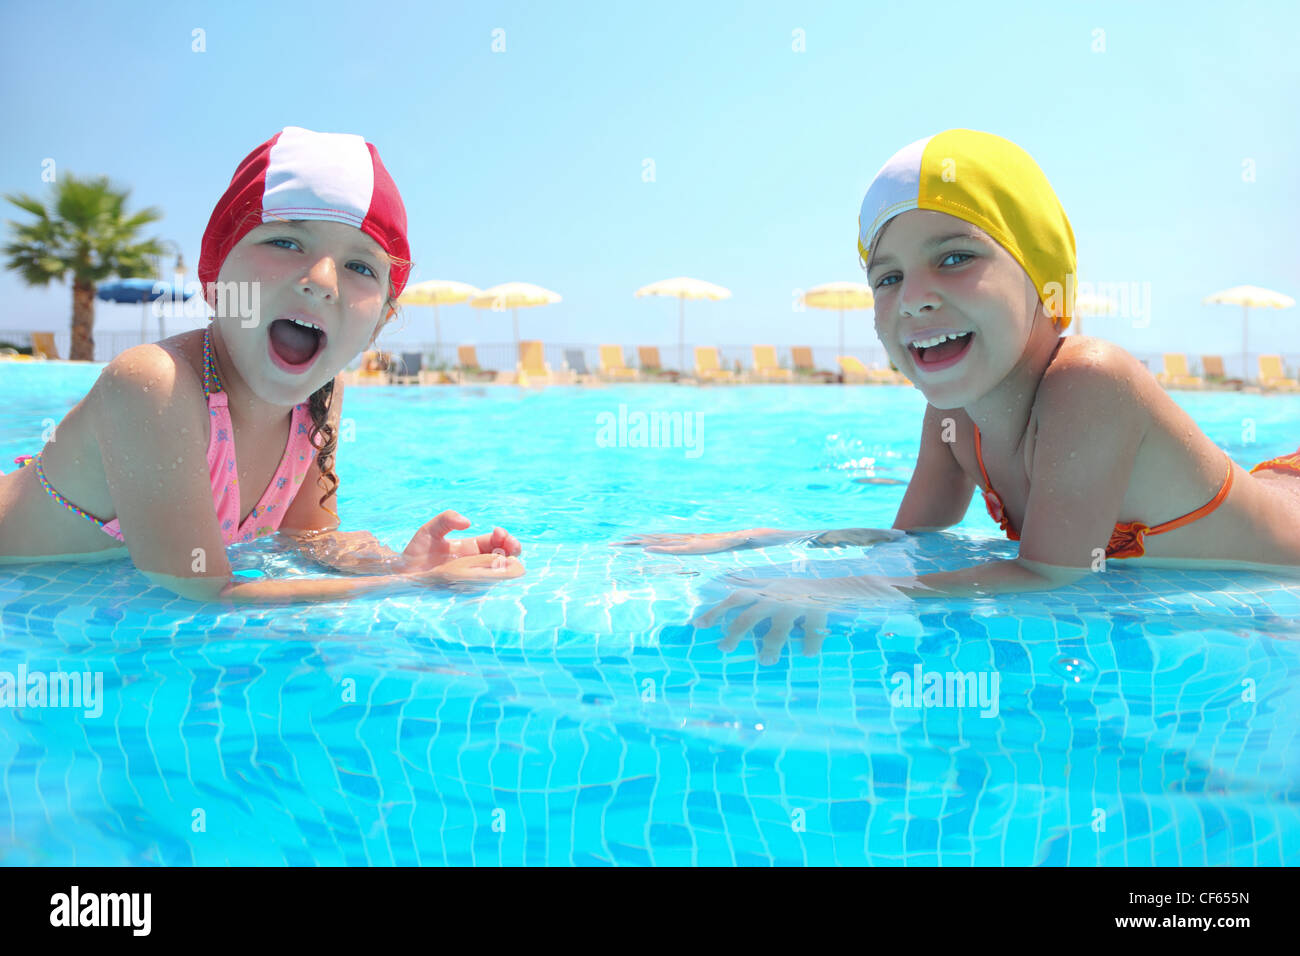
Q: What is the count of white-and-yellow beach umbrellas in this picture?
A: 6